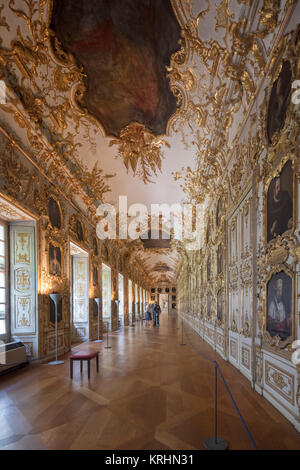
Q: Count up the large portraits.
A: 3